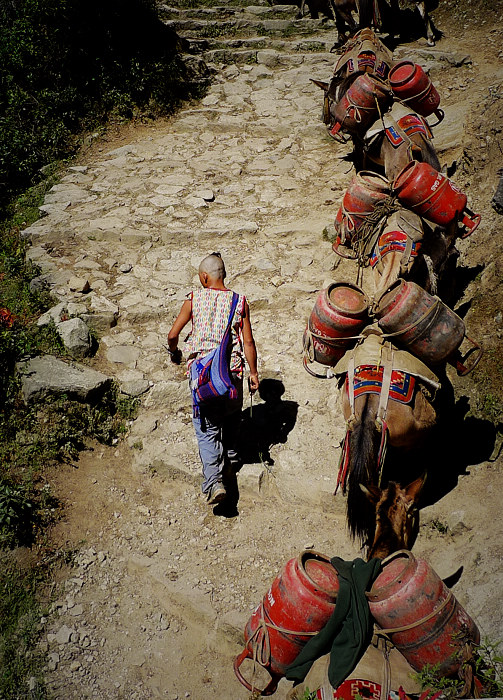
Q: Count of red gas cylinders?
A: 8